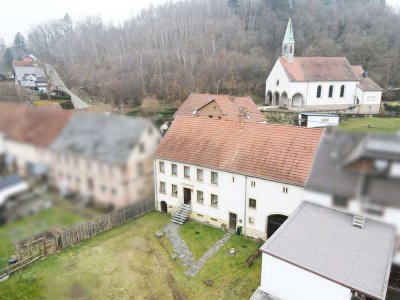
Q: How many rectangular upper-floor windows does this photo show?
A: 5